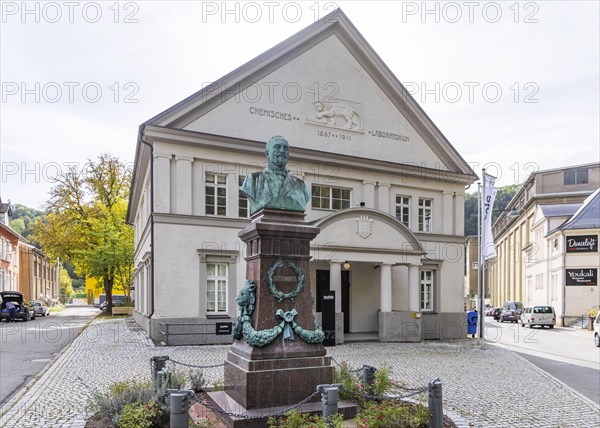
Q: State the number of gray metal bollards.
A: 6